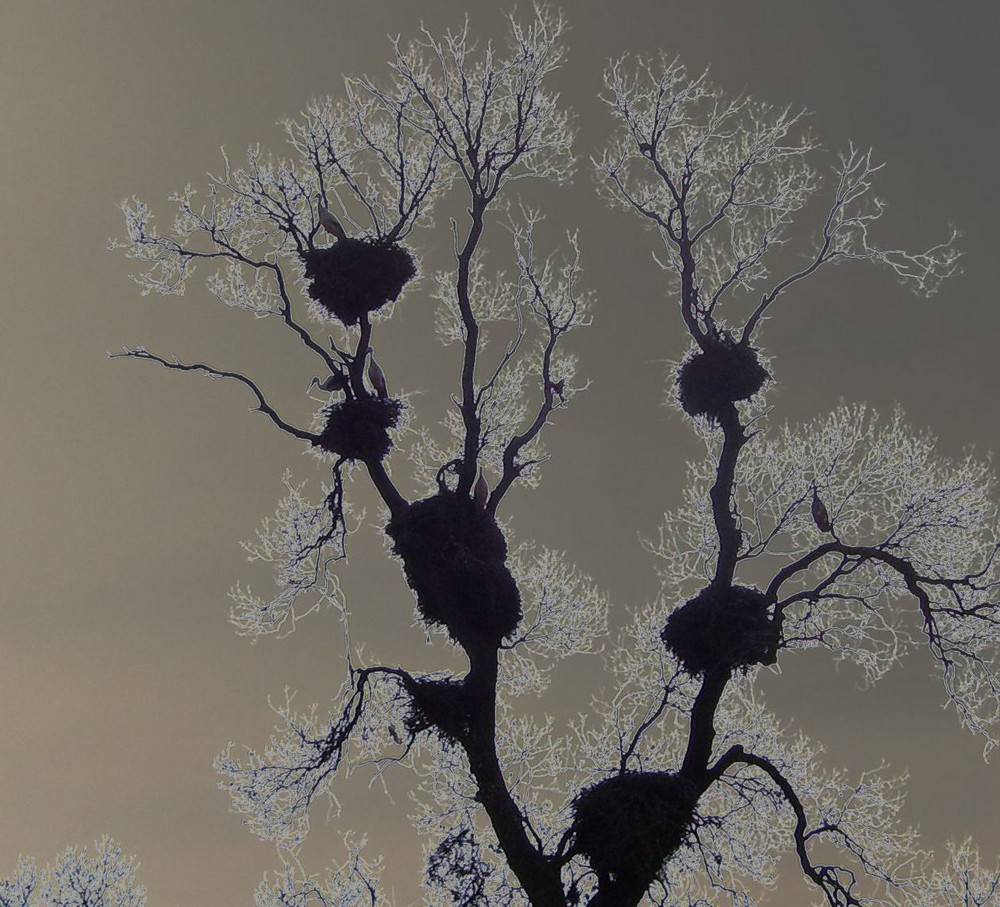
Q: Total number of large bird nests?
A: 7